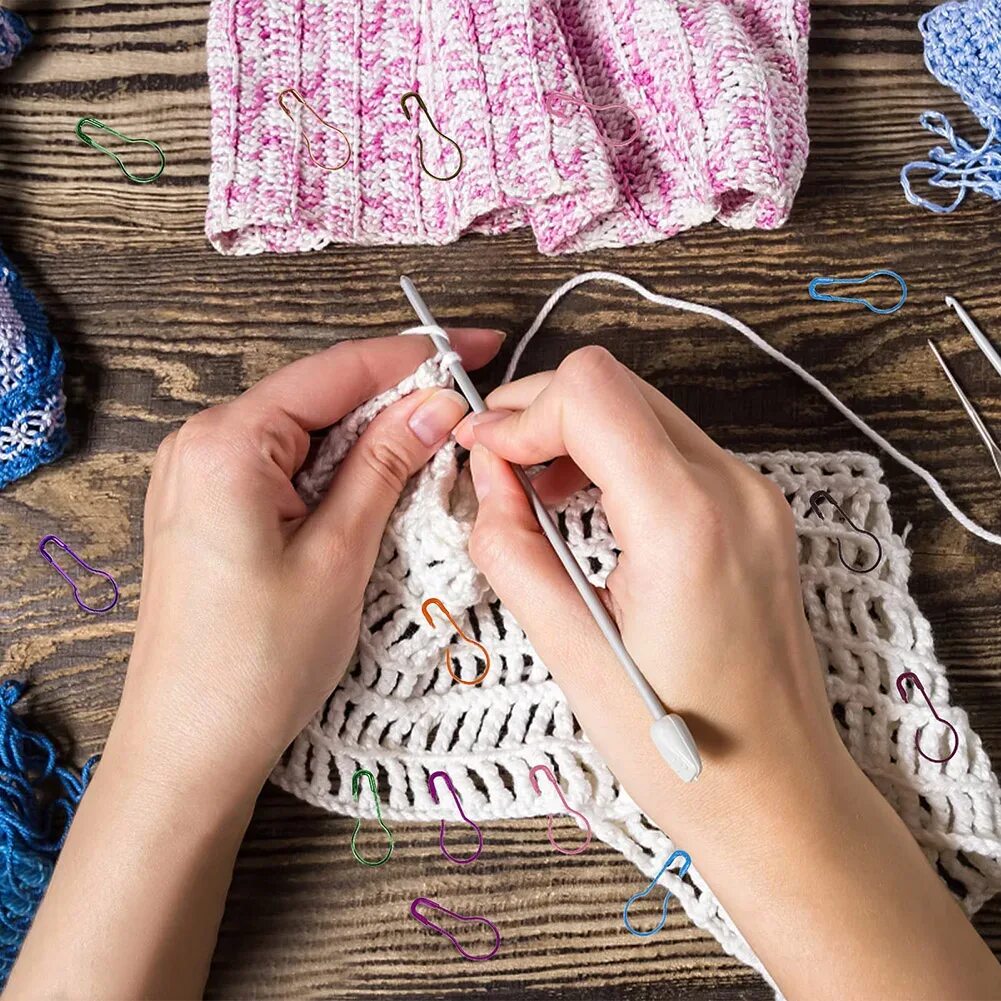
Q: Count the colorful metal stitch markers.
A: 14